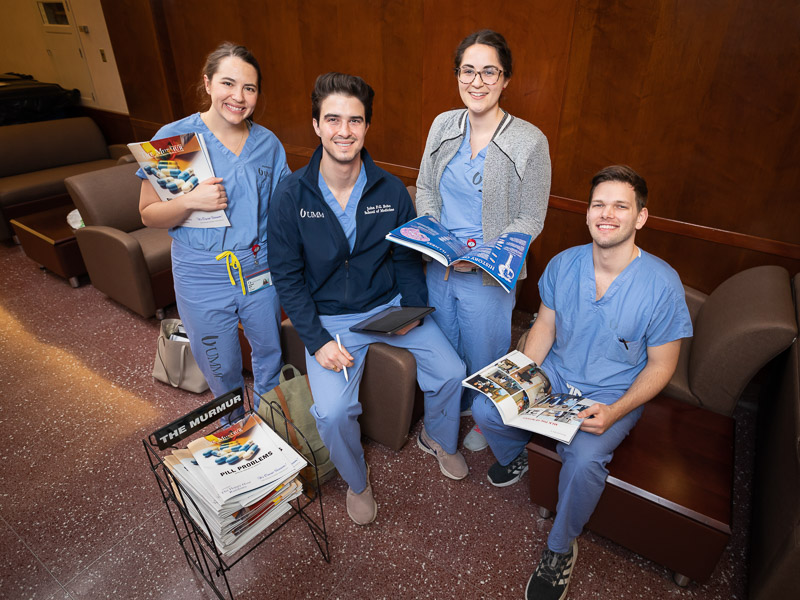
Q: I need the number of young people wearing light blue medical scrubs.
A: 4